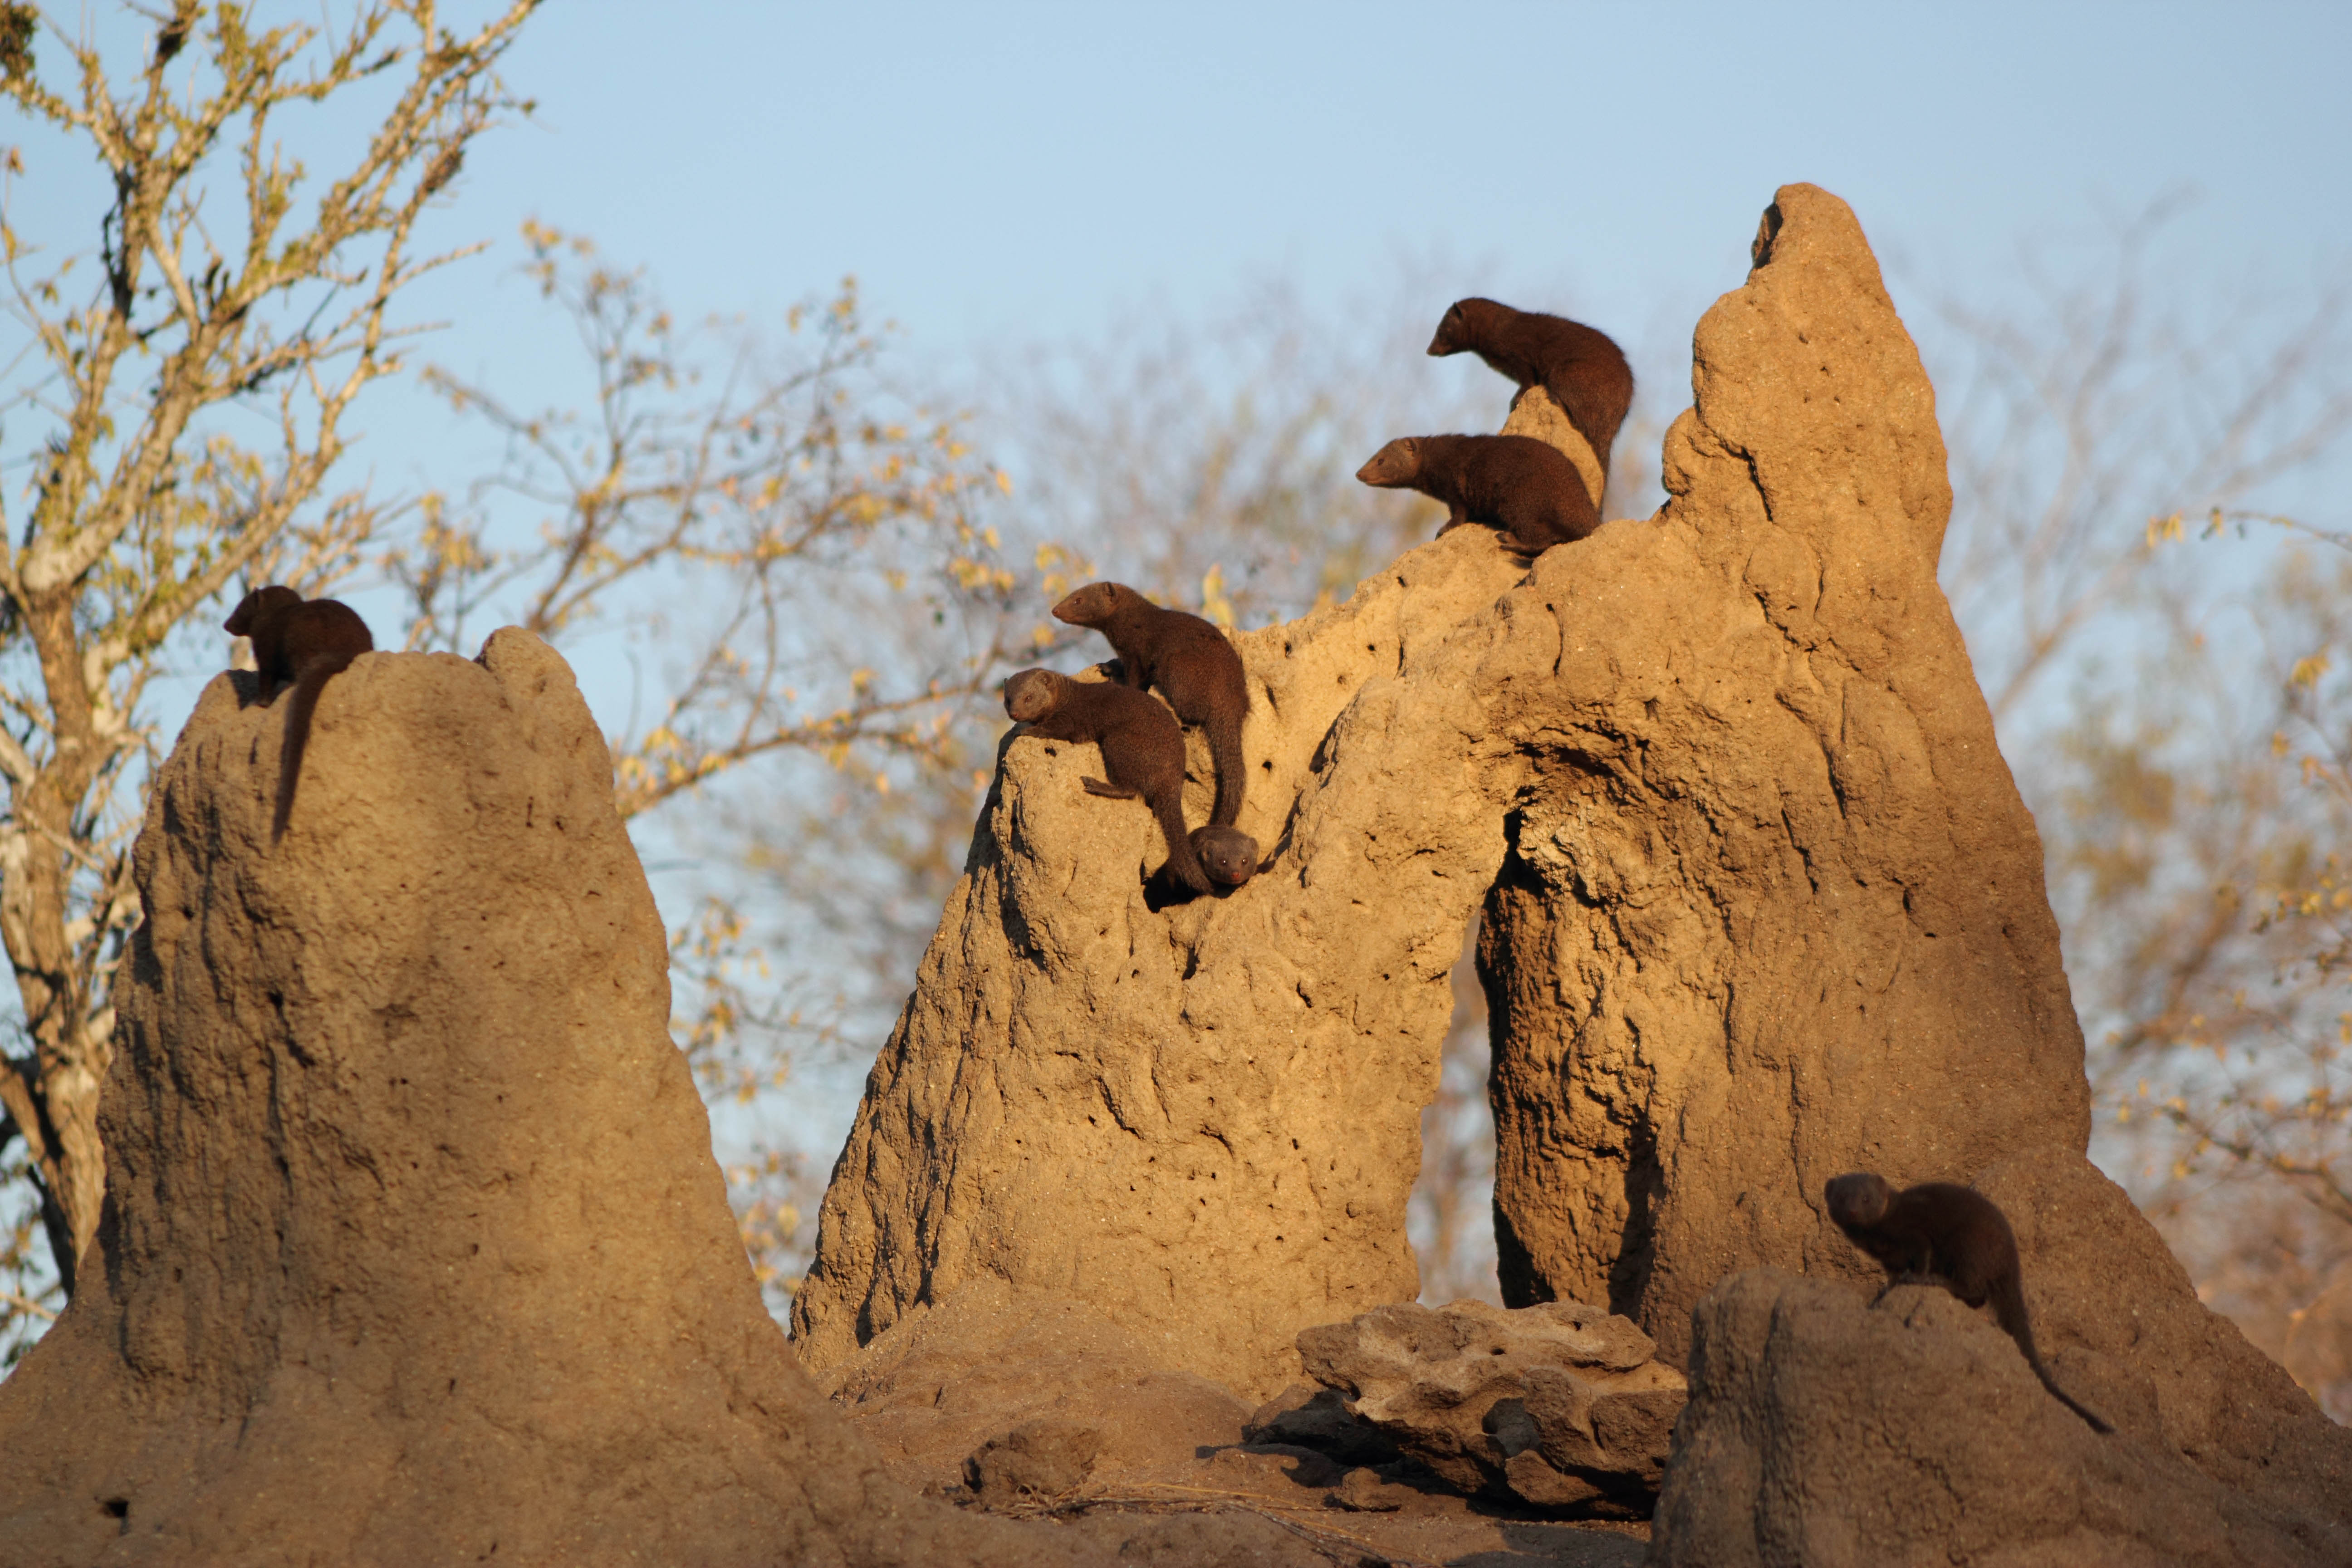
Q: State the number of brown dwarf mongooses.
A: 7